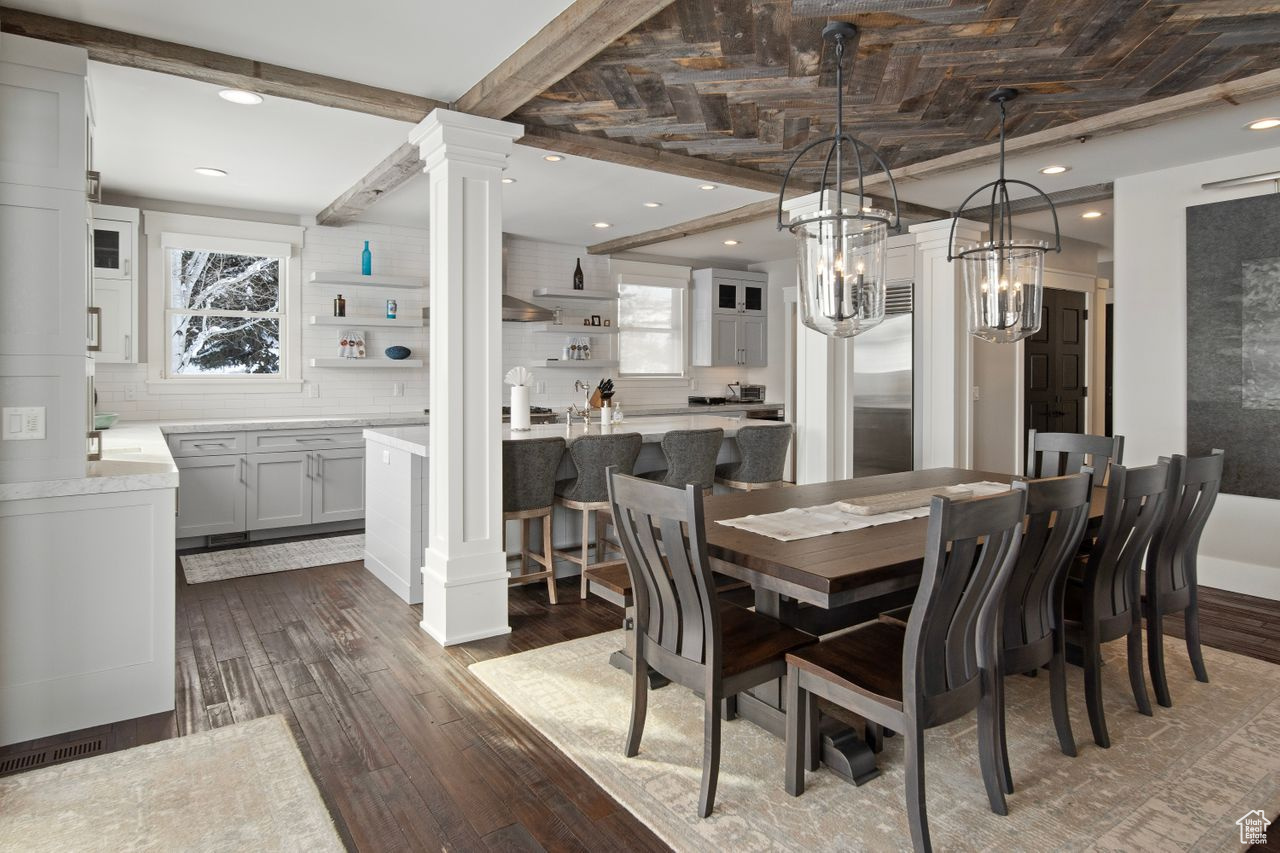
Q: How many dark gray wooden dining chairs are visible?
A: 6